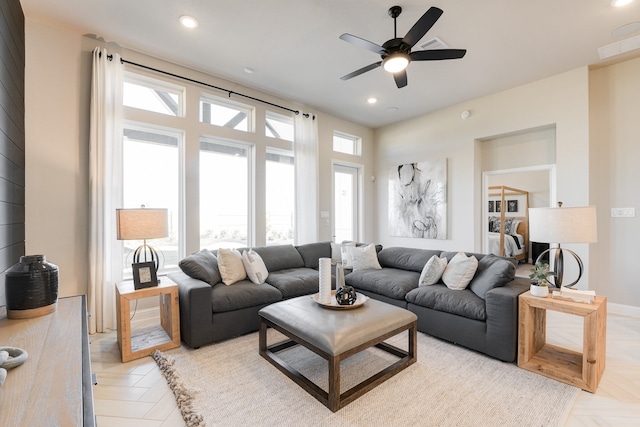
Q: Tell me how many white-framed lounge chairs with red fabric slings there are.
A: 0